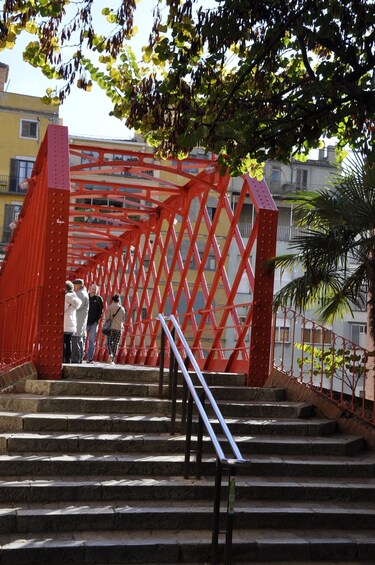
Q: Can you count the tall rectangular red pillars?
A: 2